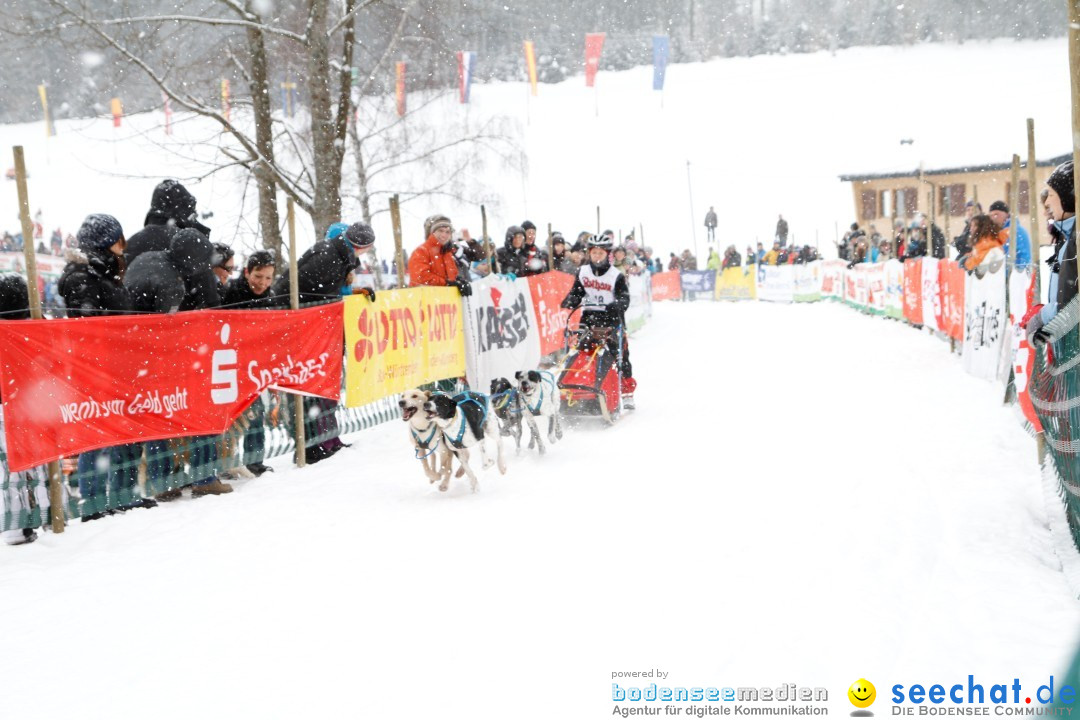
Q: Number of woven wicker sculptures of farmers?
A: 0